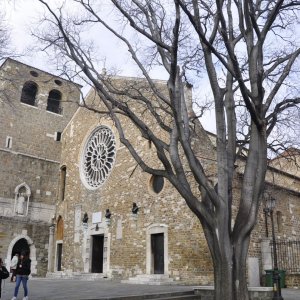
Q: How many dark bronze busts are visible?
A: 3